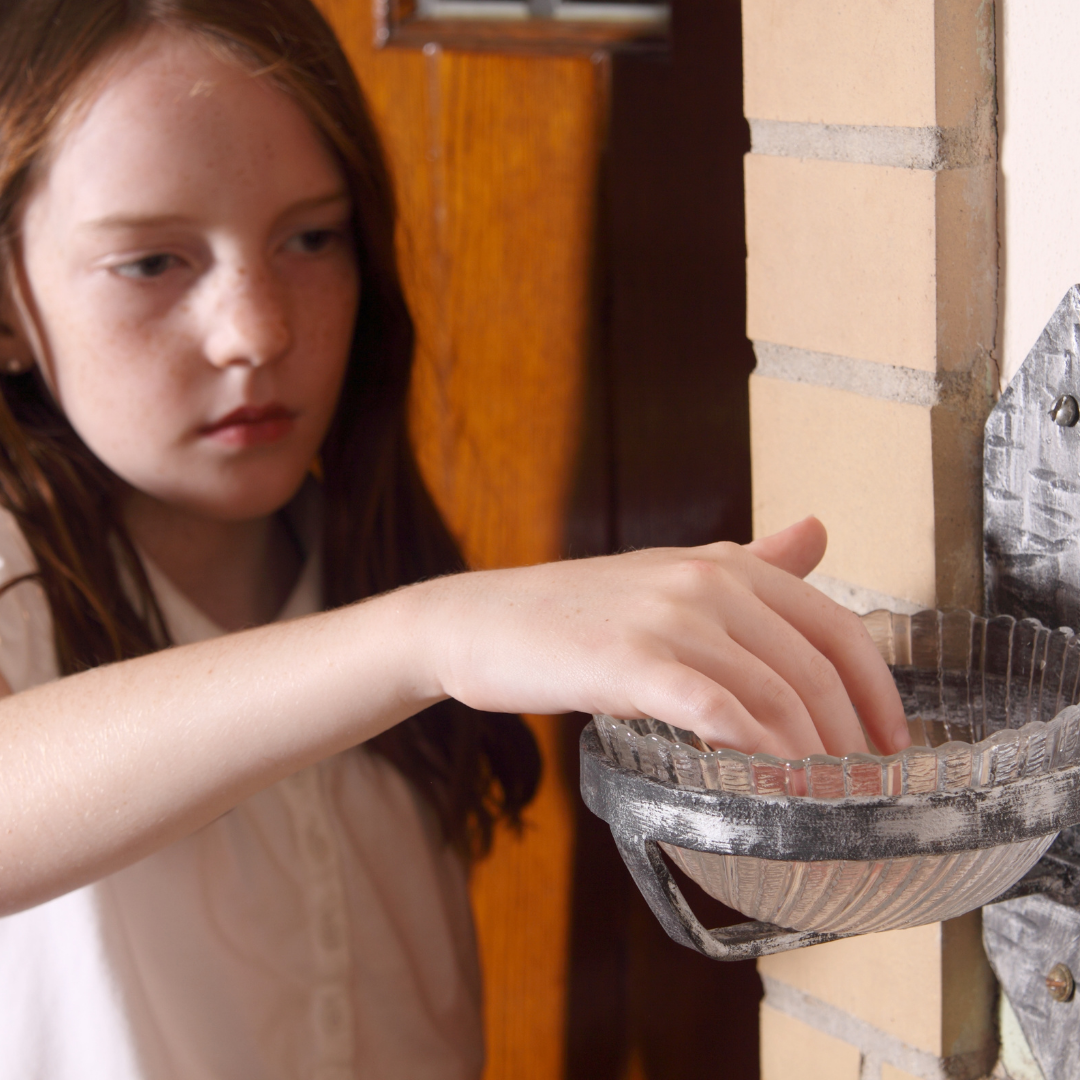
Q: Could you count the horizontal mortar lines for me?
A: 4